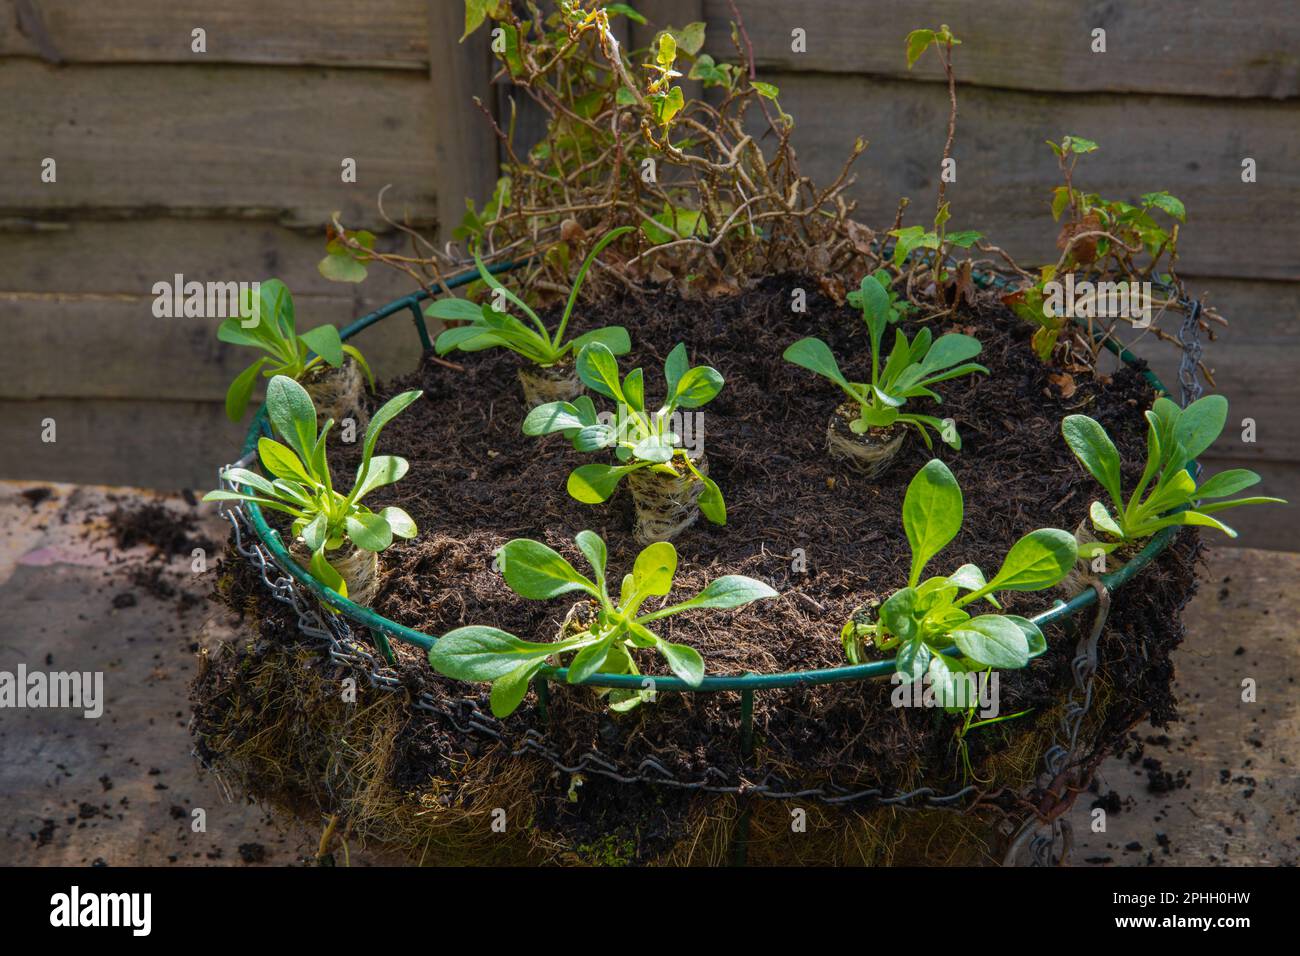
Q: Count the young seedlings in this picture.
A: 8